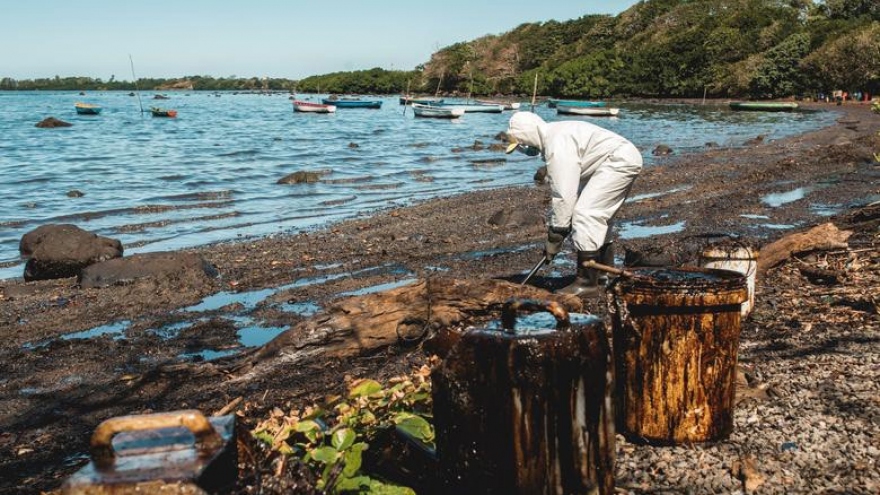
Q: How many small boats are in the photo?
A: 11